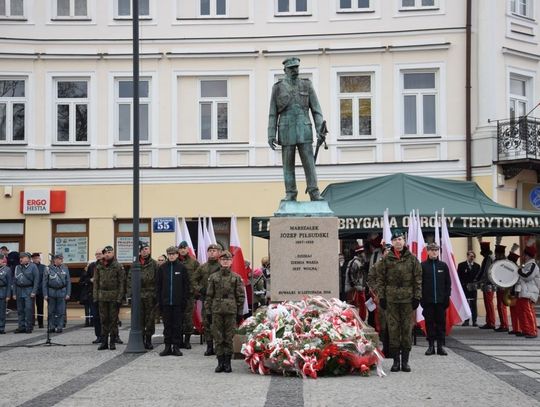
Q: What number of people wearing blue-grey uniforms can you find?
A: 3